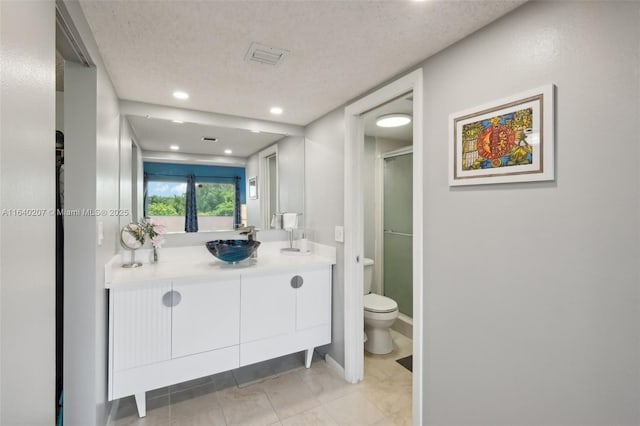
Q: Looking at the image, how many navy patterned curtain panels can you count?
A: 3